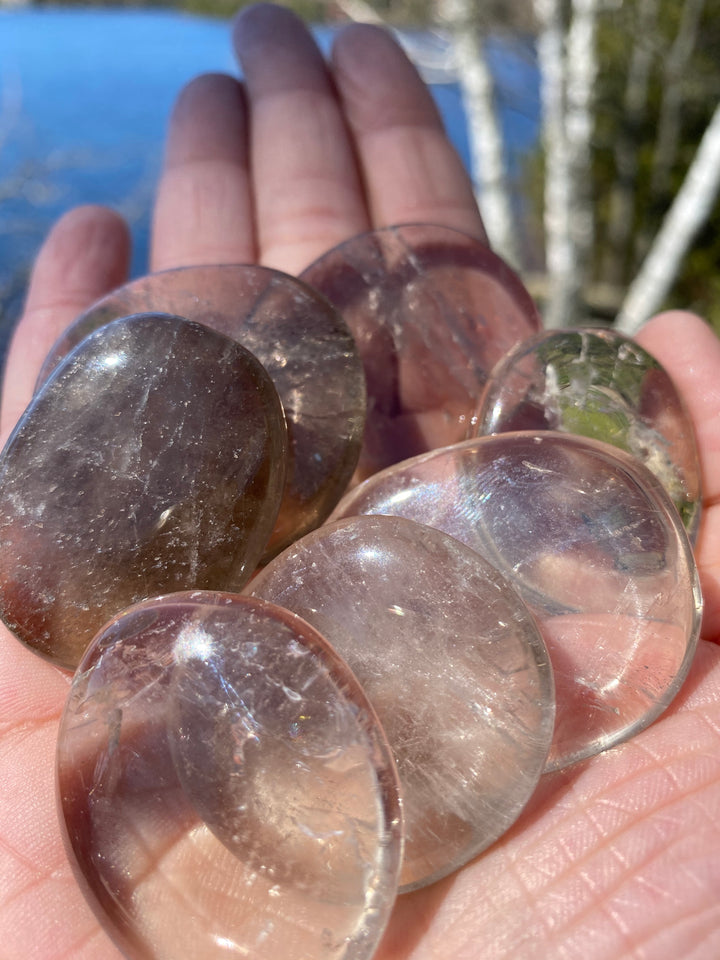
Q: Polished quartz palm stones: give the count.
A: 7